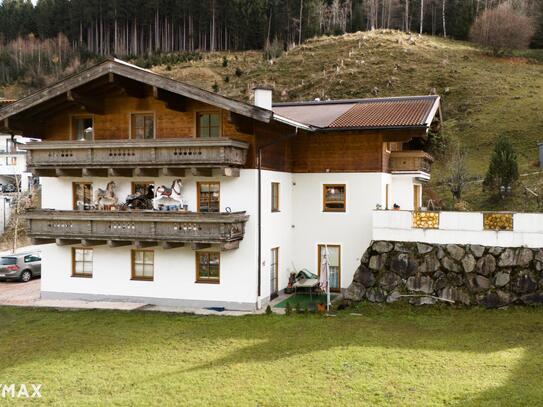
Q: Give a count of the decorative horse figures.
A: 3